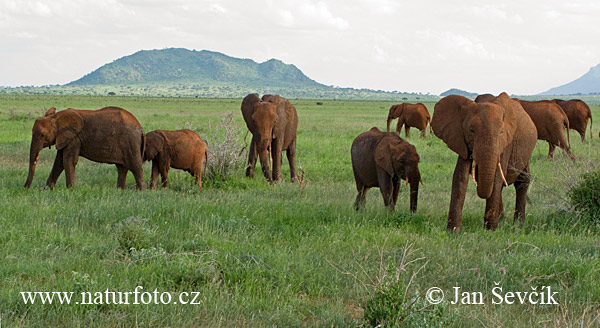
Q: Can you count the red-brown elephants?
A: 8